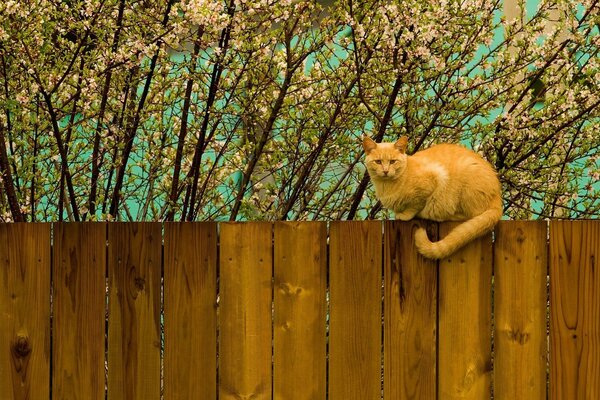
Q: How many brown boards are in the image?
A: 11